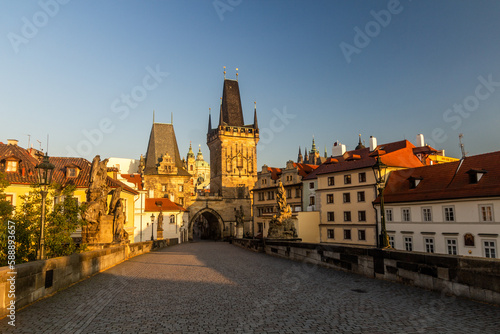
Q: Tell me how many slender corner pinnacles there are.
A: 3